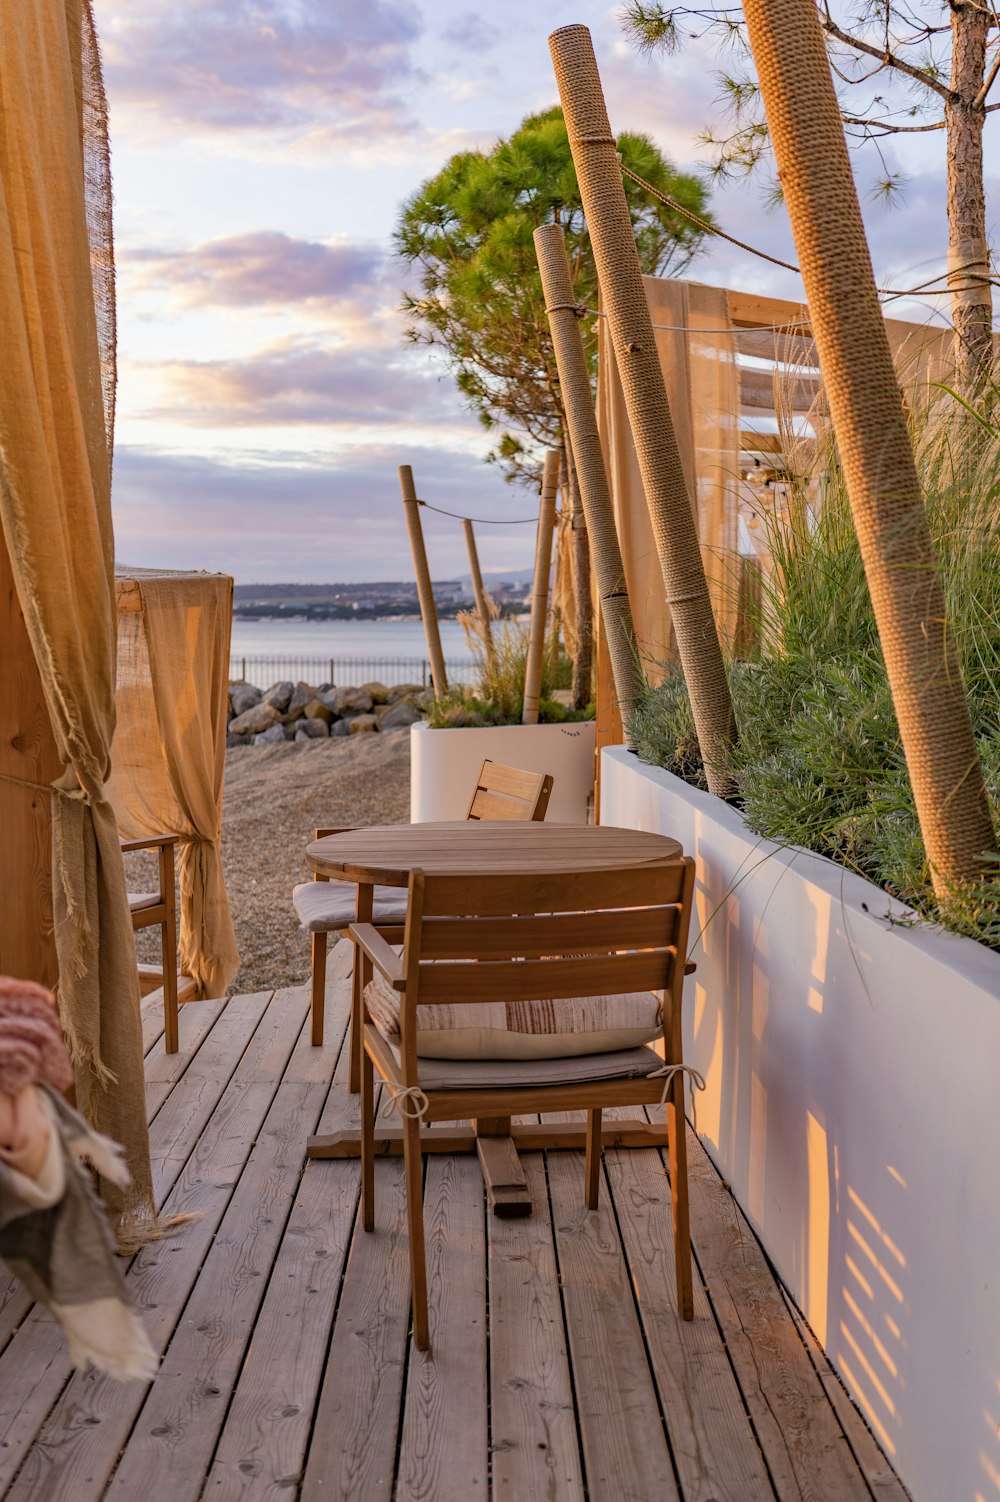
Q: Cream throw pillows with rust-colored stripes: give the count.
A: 1